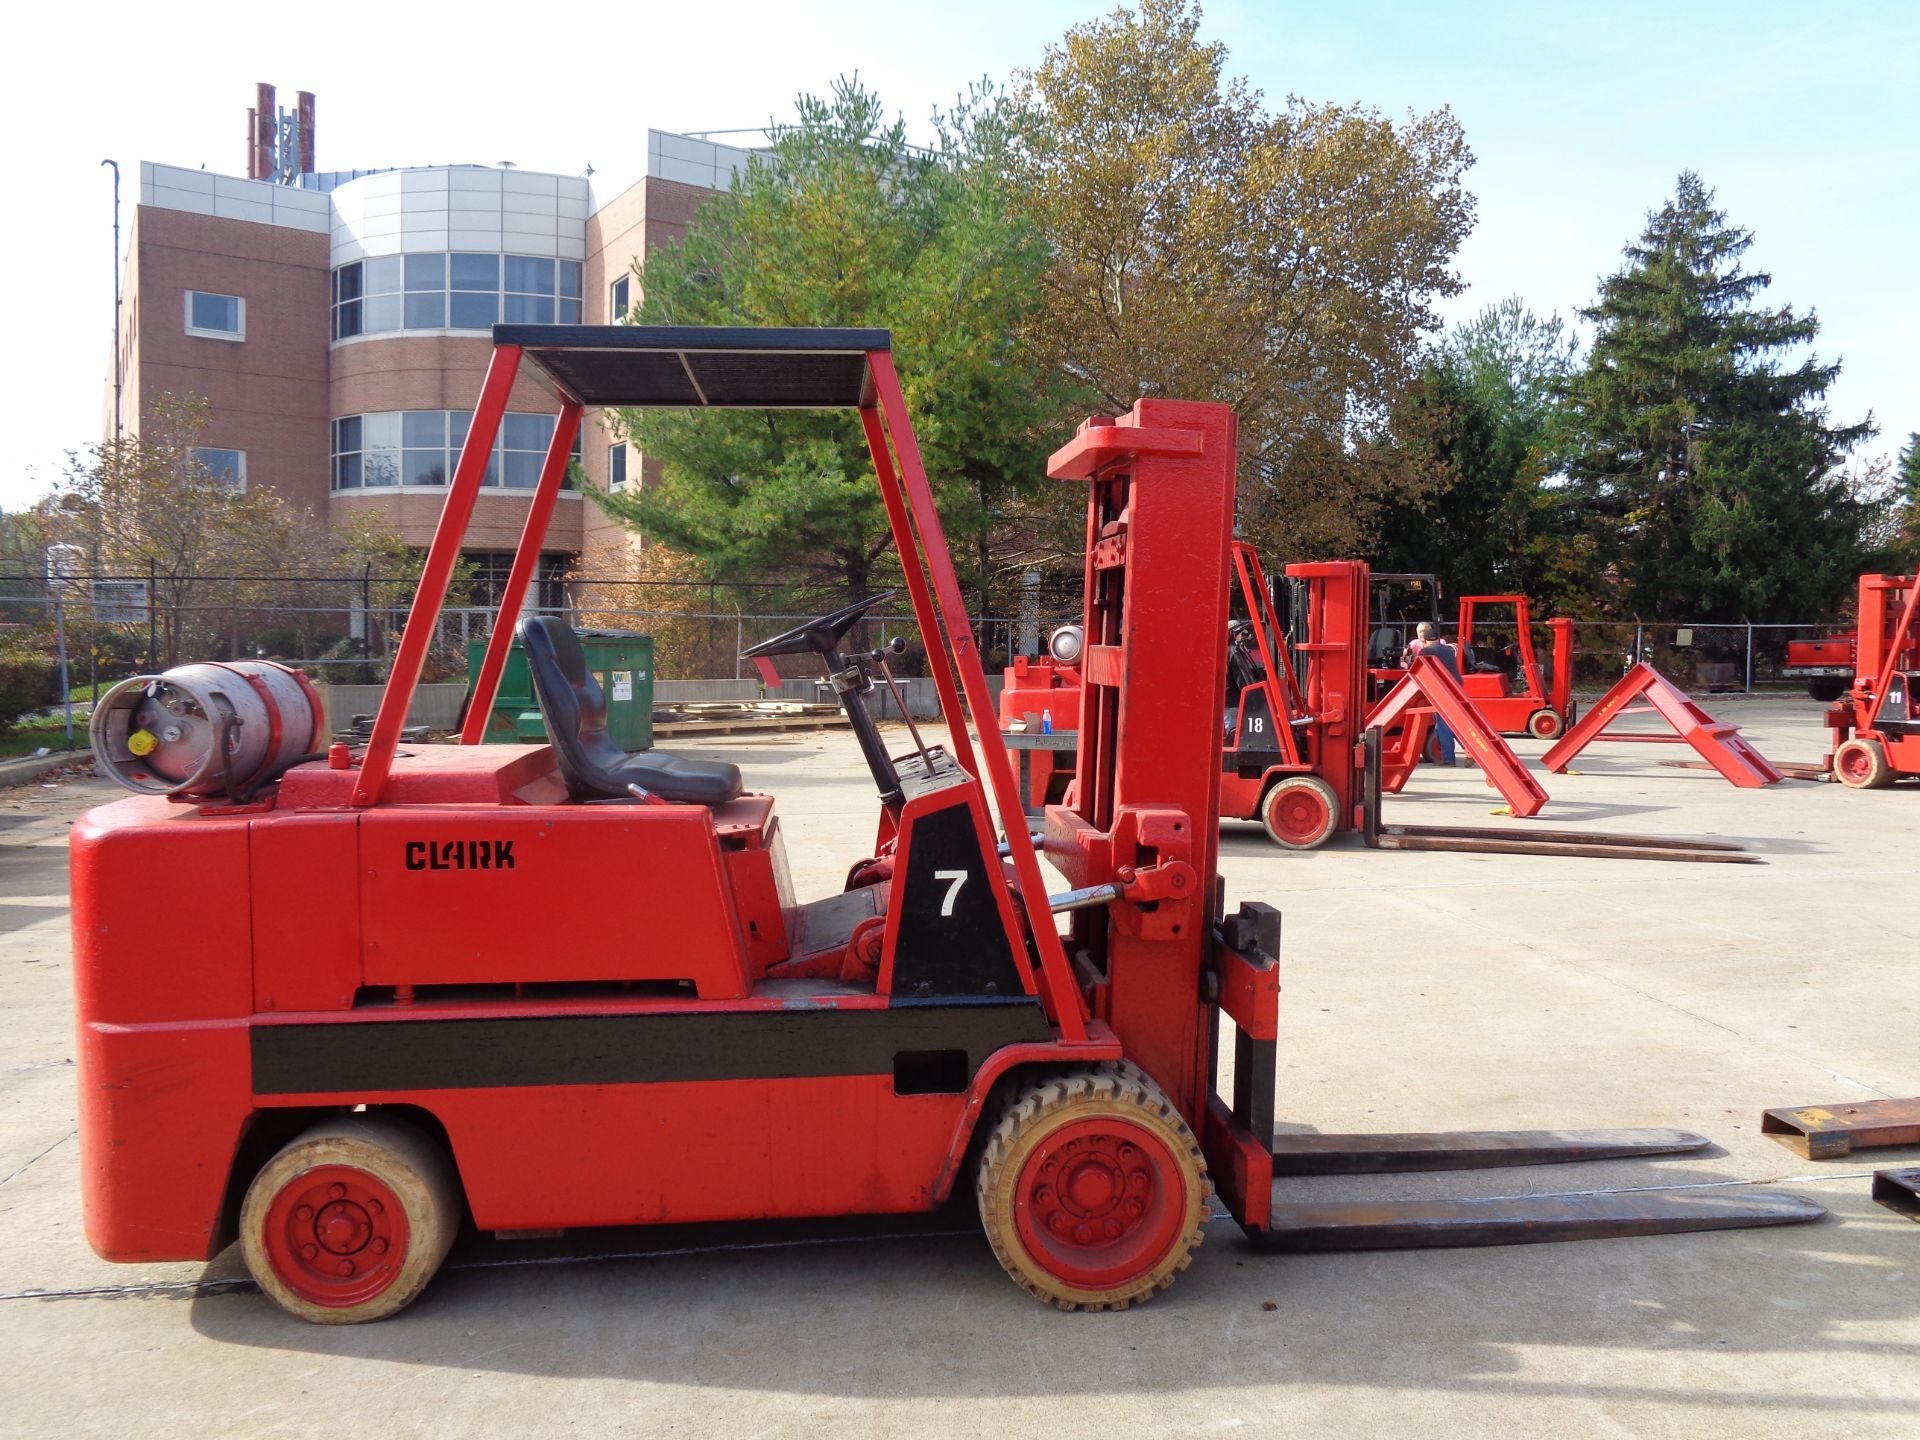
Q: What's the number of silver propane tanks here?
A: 2